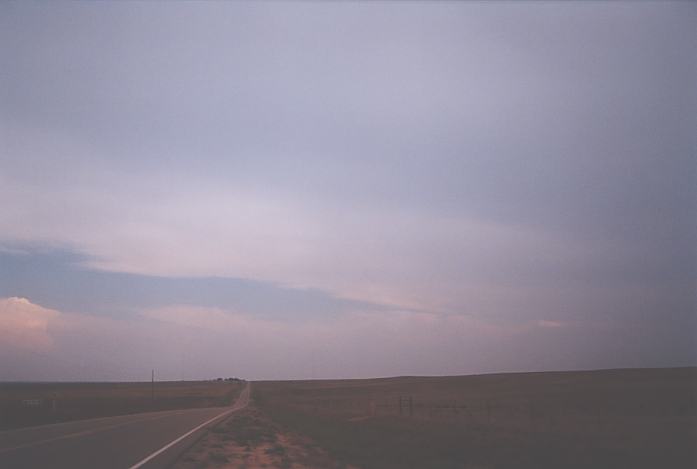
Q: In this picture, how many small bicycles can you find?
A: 0